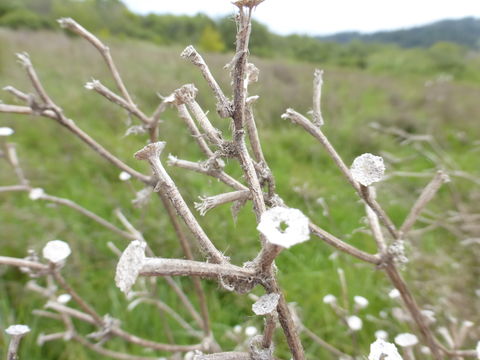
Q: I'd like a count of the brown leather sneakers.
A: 0